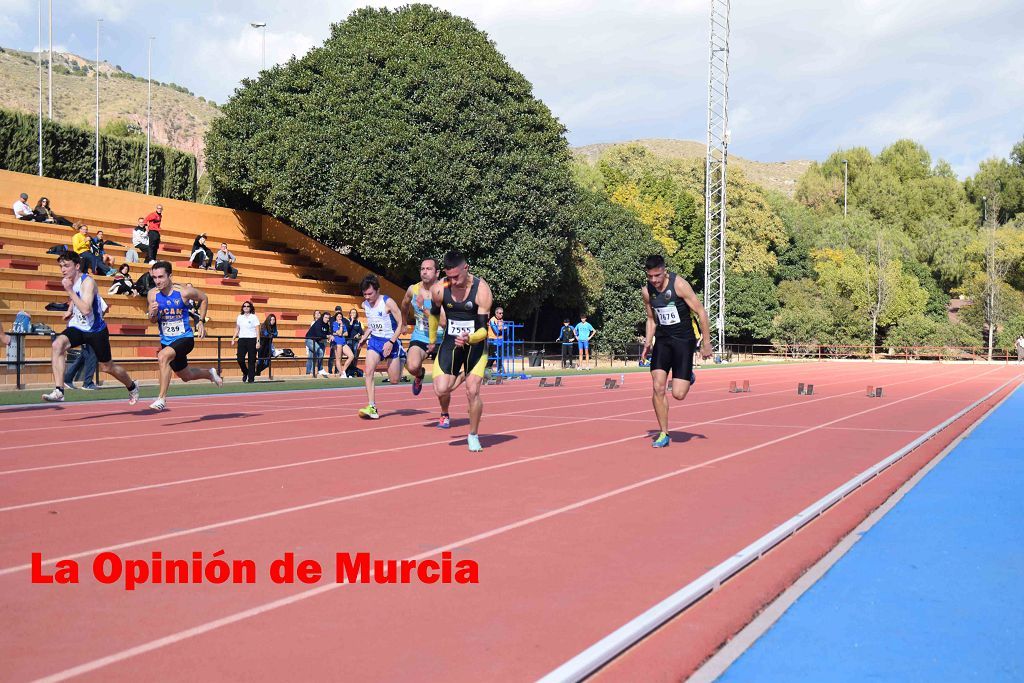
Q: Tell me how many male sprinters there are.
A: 6